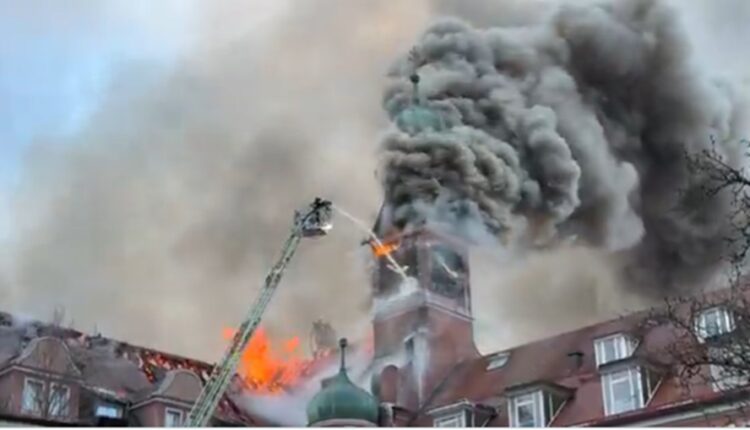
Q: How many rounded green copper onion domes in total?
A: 2